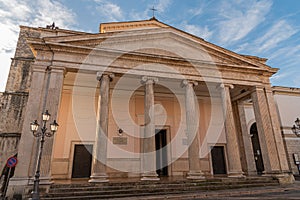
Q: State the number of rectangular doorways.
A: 3